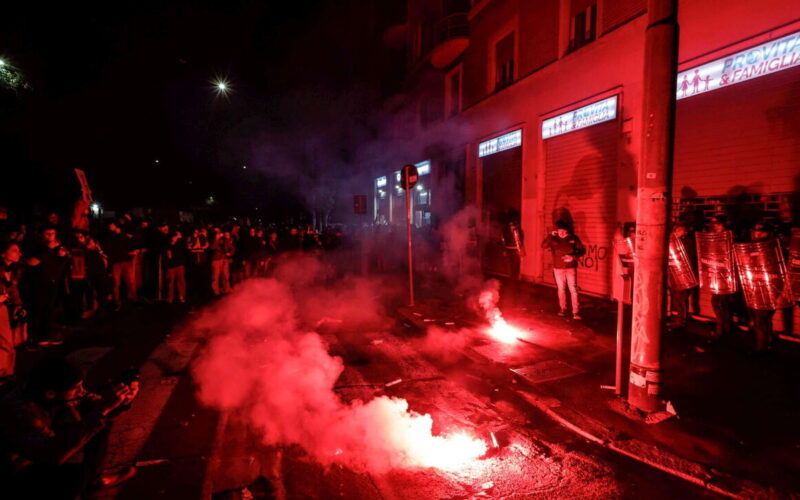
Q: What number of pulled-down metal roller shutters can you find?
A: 3